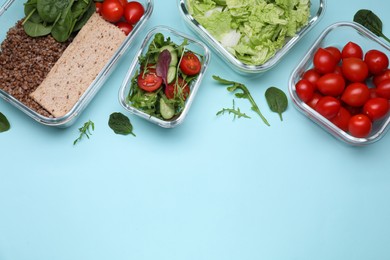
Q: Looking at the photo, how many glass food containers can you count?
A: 4